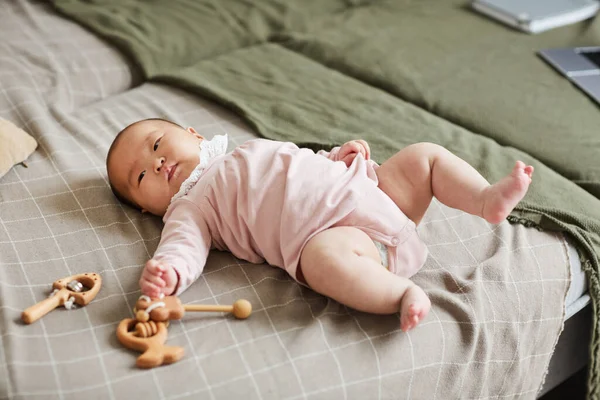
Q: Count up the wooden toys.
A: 3